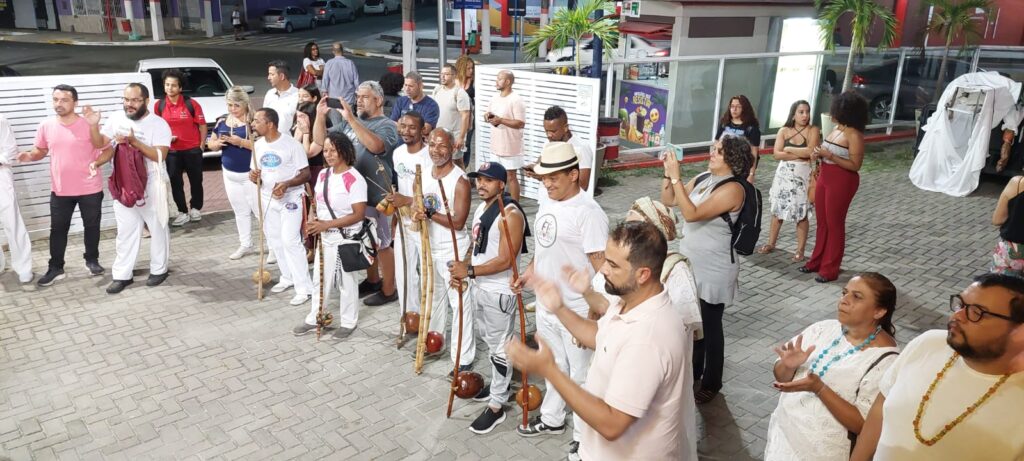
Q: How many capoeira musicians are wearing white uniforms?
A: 6